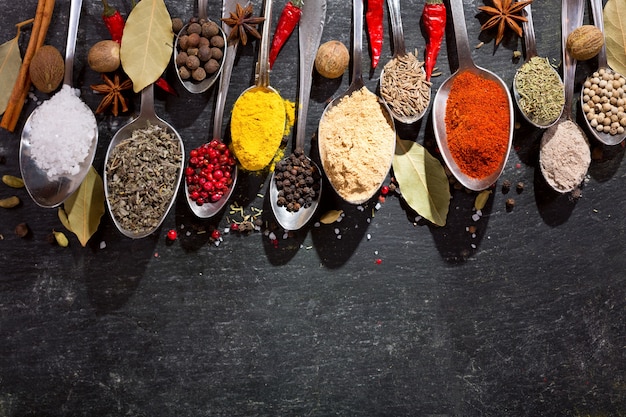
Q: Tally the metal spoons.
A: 12